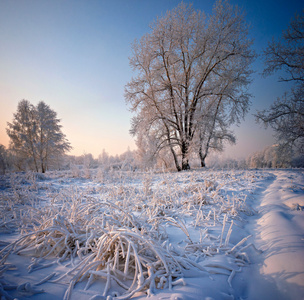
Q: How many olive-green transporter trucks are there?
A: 0